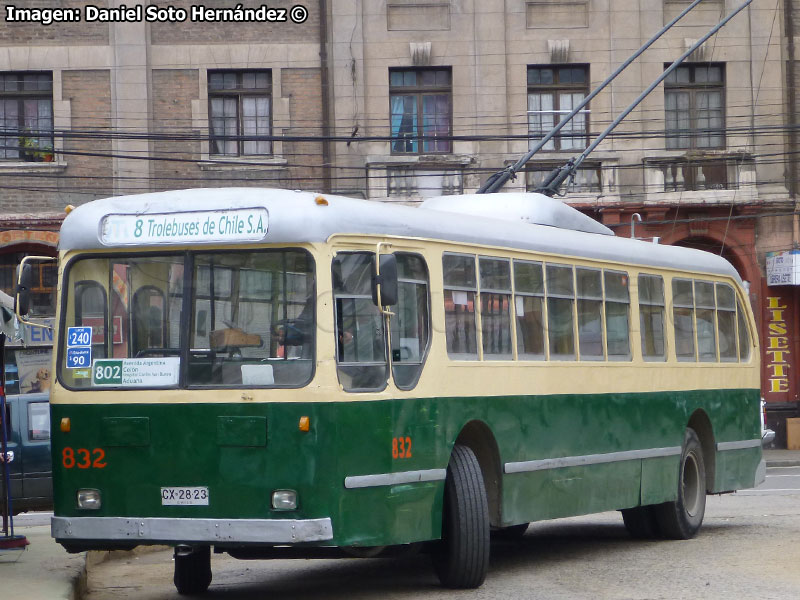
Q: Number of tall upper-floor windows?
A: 5